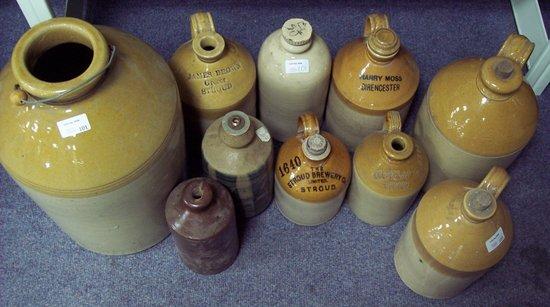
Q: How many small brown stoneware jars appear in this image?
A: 1